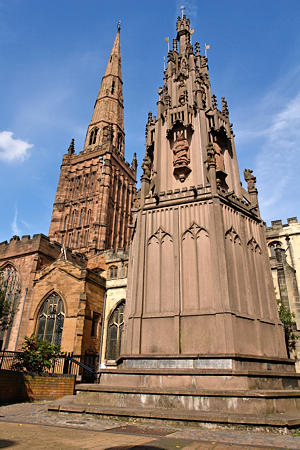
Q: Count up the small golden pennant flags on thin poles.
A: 3